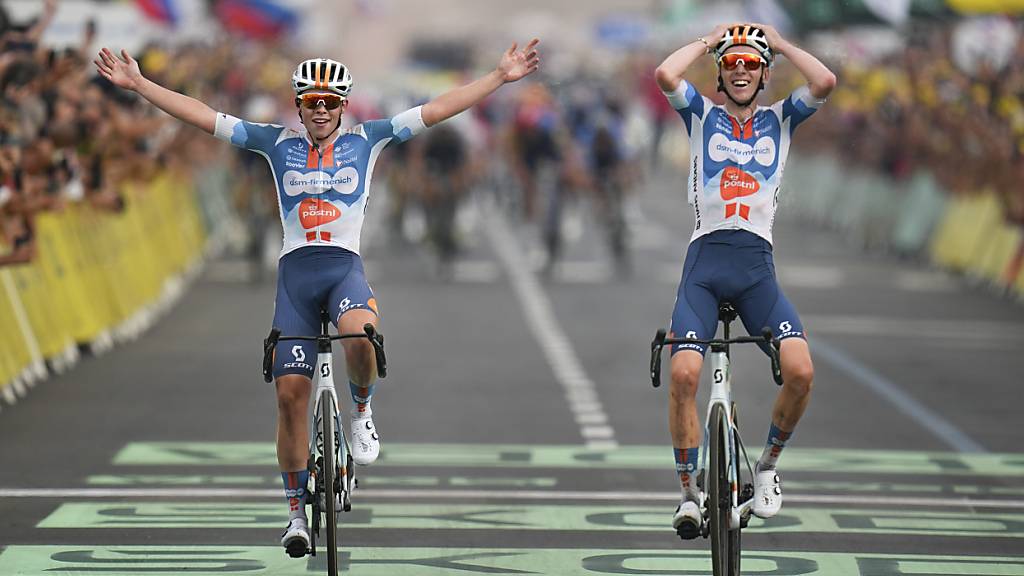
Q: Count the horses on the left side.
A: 0